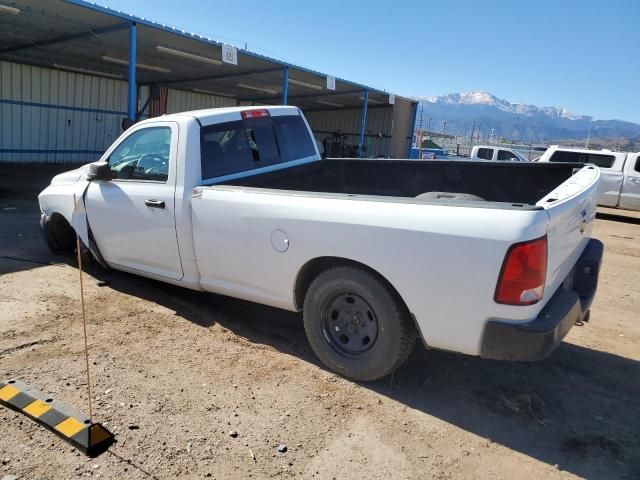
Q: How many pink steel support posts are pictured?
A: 0